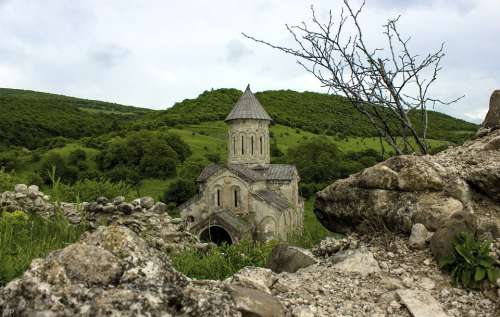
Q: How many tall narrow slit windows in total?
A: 6